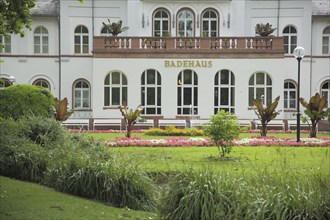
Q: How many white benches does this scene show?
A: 8